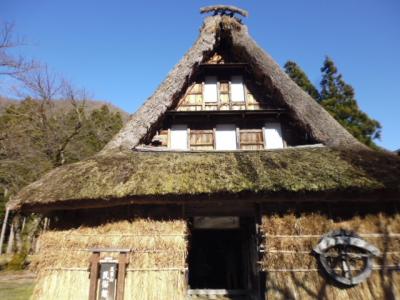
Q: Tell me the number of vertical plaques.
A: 1